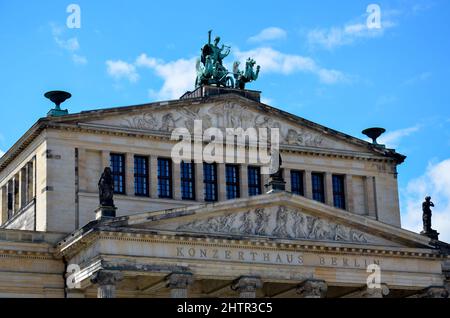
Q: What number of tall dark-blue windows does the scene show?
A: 10